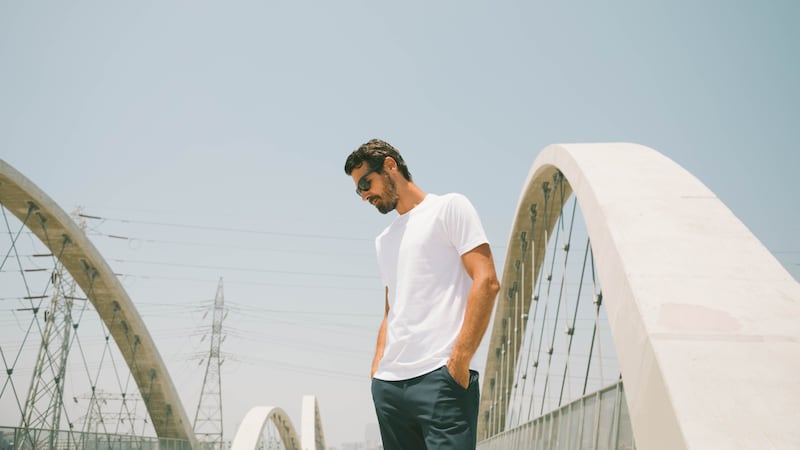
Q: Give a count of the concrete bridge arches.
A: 4